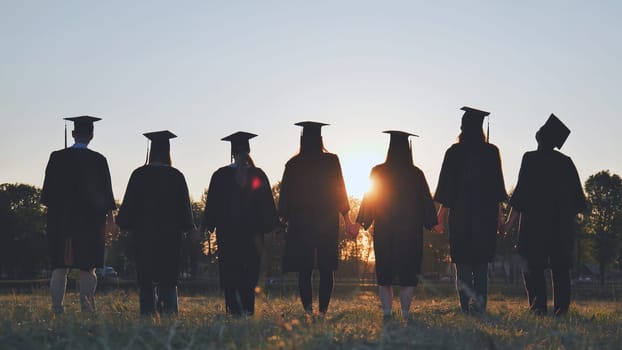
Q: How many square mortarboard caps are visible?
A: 7